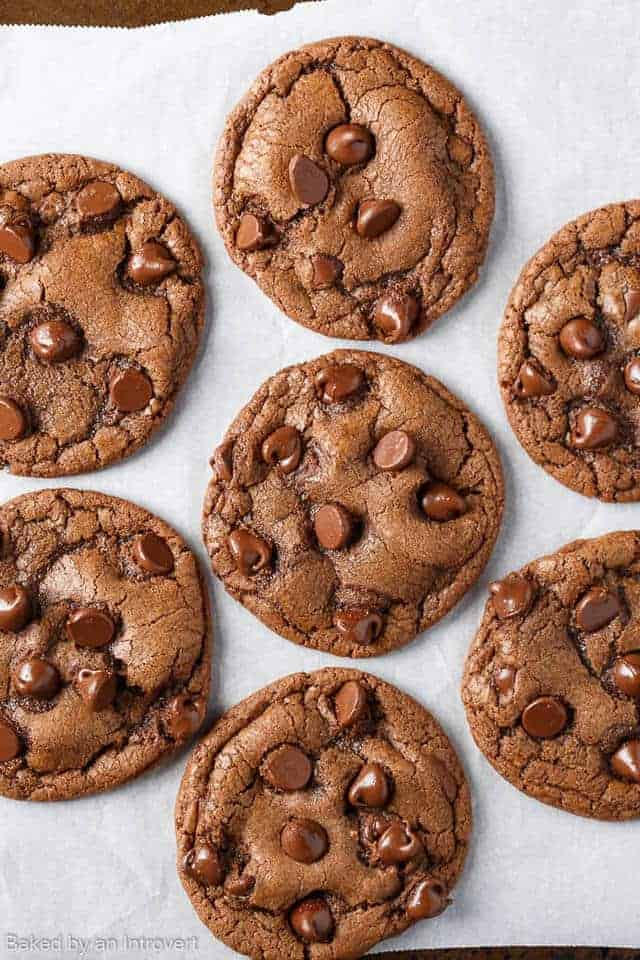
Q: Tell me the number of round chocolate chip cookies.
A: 7